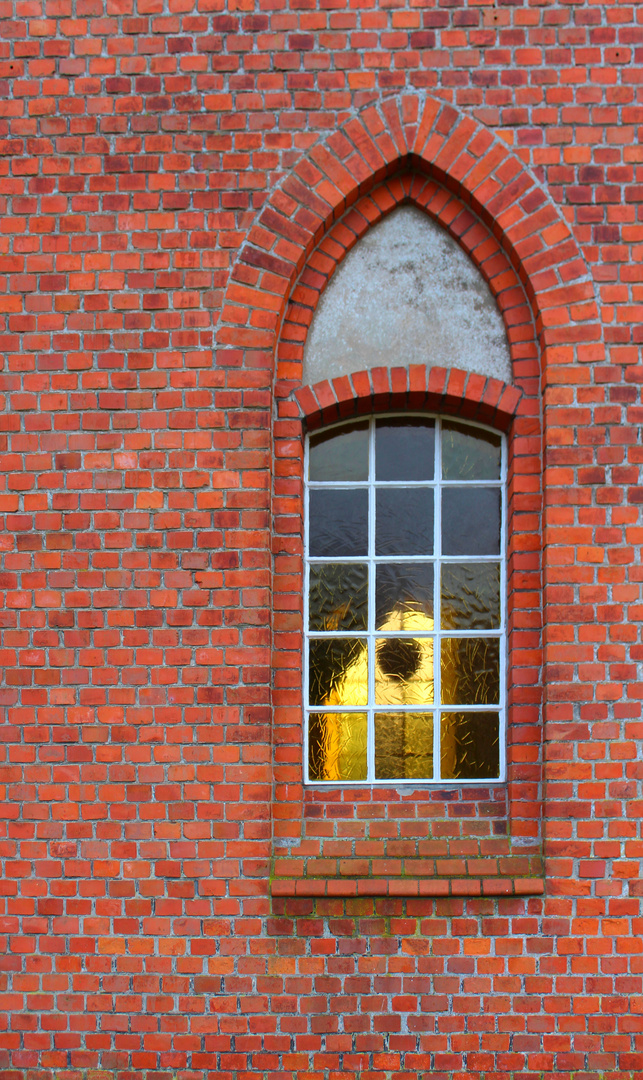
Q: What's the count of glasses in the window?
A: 15